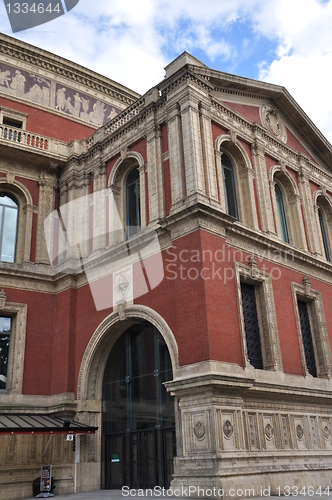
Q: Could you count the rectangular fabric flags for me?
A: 0